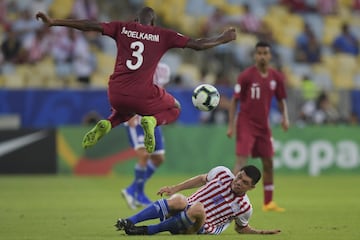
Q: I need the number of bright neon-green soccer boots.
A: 2